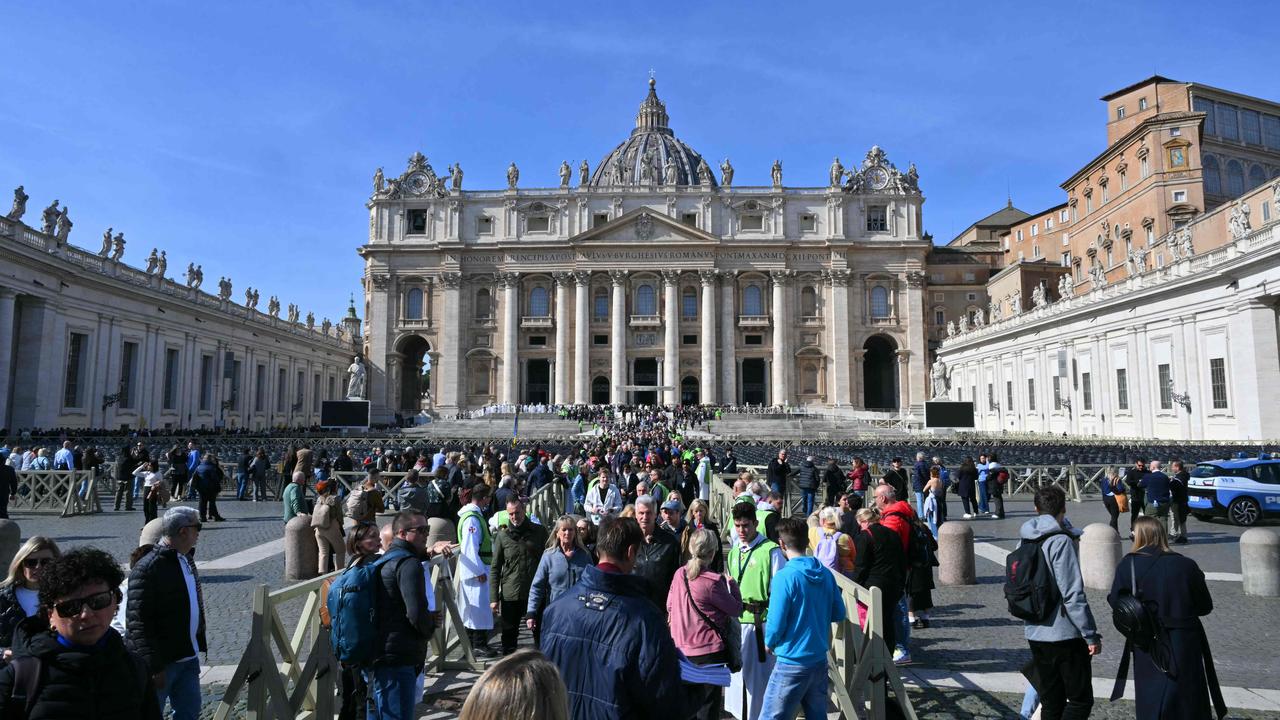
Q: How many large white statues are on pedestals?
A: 2